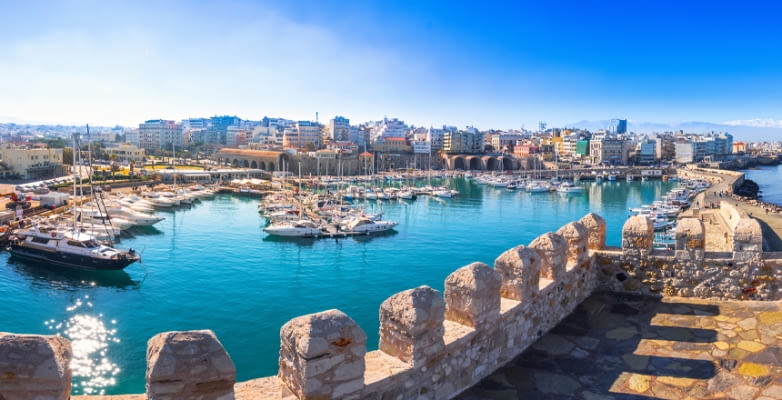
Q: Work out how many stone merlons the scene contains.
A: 12